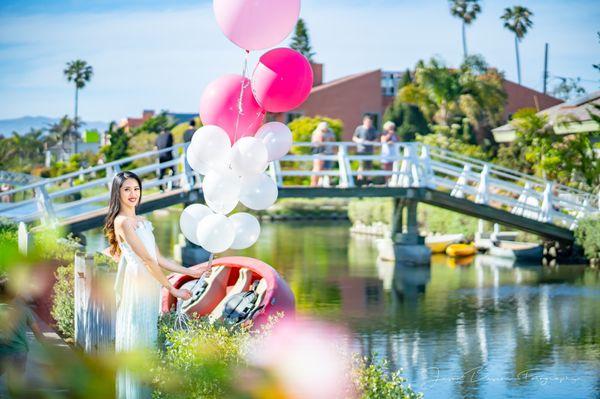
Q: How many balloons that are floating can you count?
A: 12